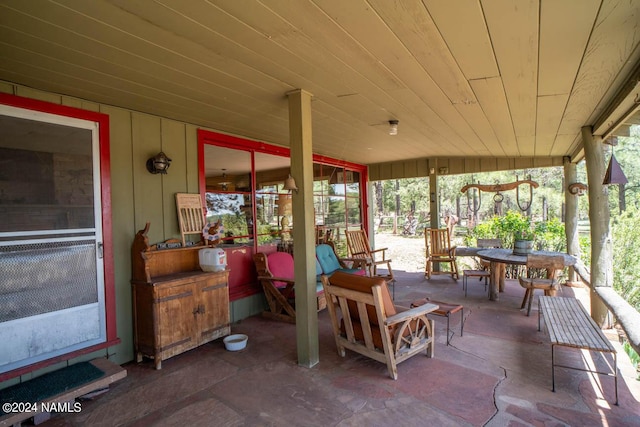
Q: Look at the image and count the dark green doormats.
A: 1